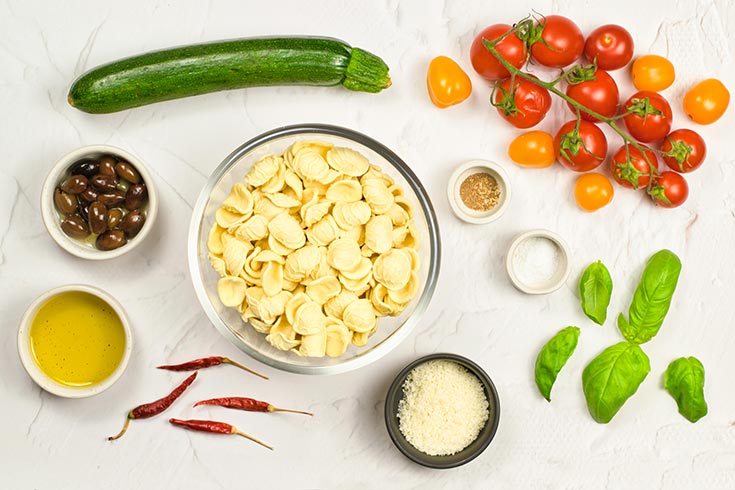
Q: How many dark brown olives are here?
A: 15